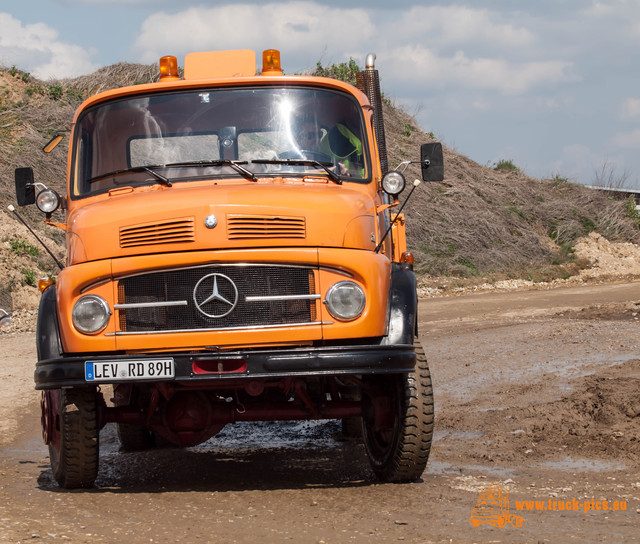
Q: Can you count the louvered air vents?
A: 2